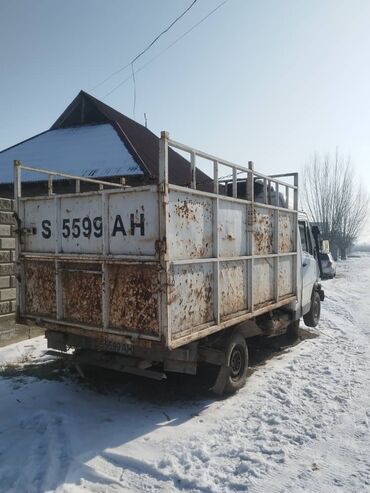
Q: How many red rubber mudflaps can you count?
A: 0